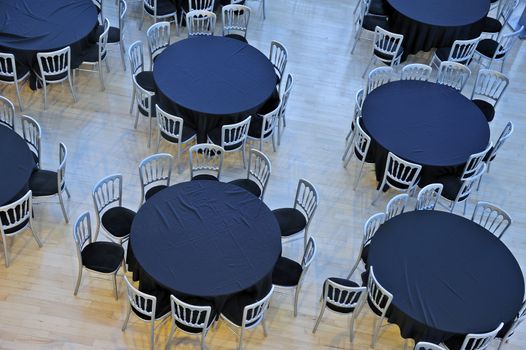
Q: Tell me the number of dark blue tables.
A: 7